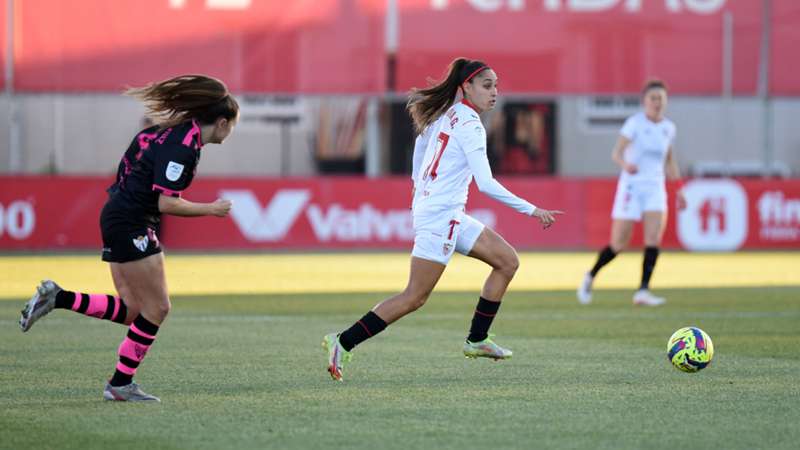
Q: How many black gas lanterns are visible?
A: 0